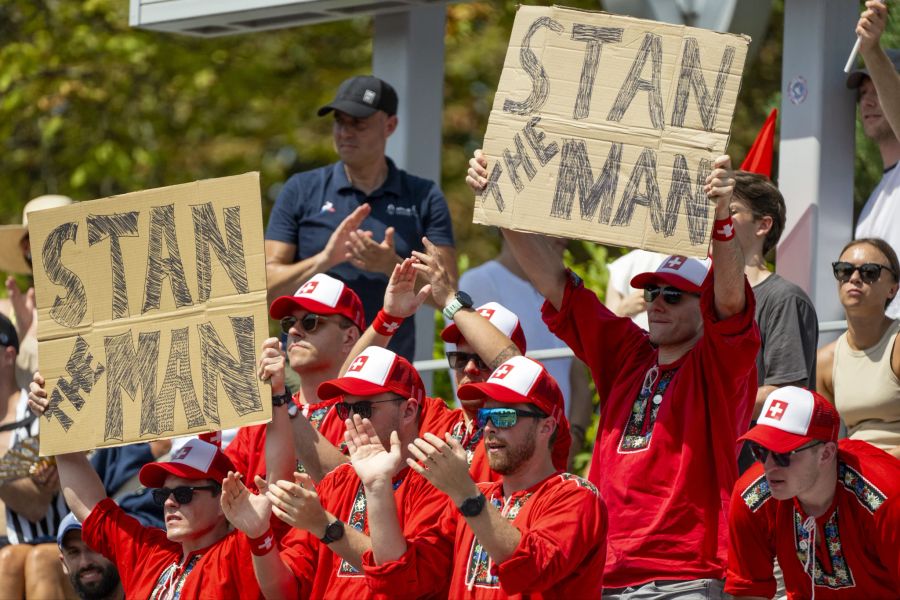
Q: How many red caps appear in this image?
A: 7